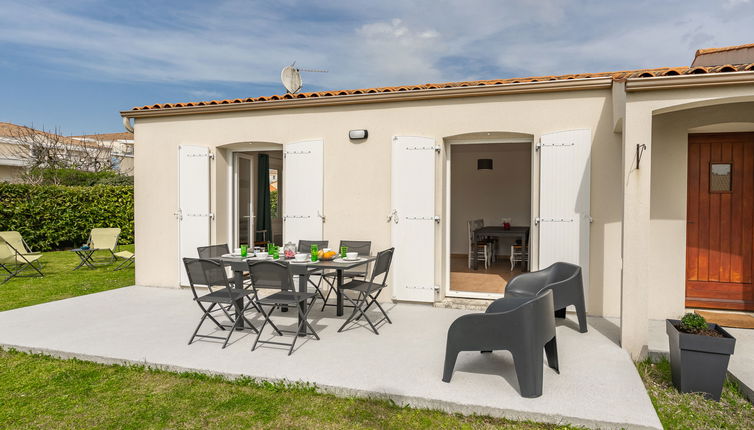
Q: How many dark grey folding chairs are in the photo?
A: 6